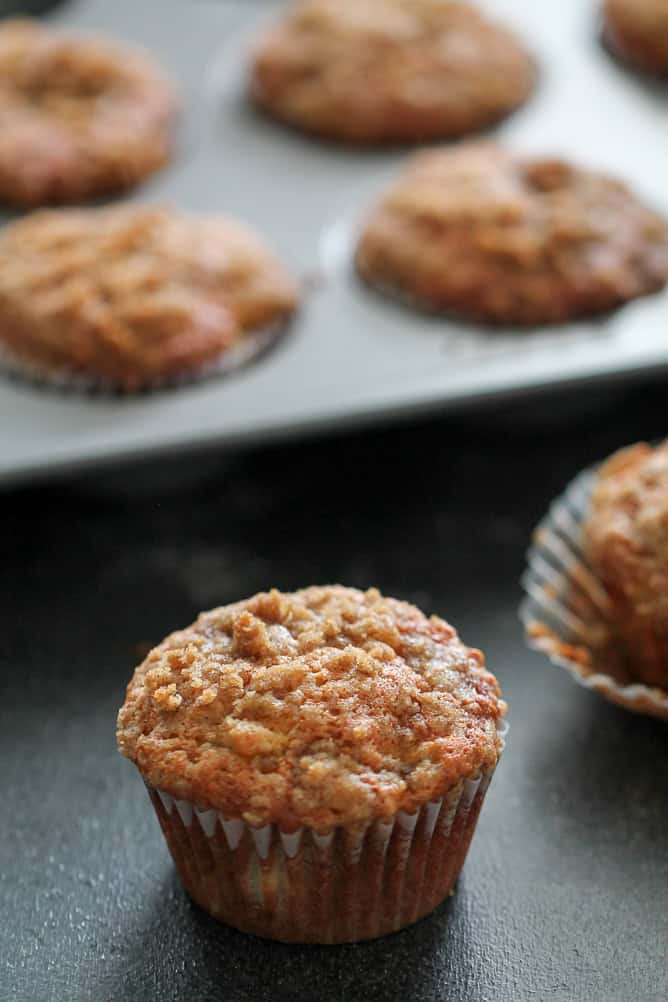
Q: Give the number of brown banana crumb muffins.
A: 7